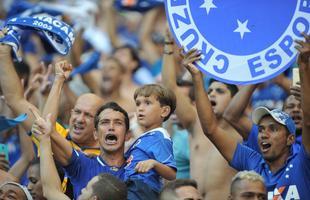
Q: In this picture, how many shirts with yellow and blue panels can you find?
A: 1